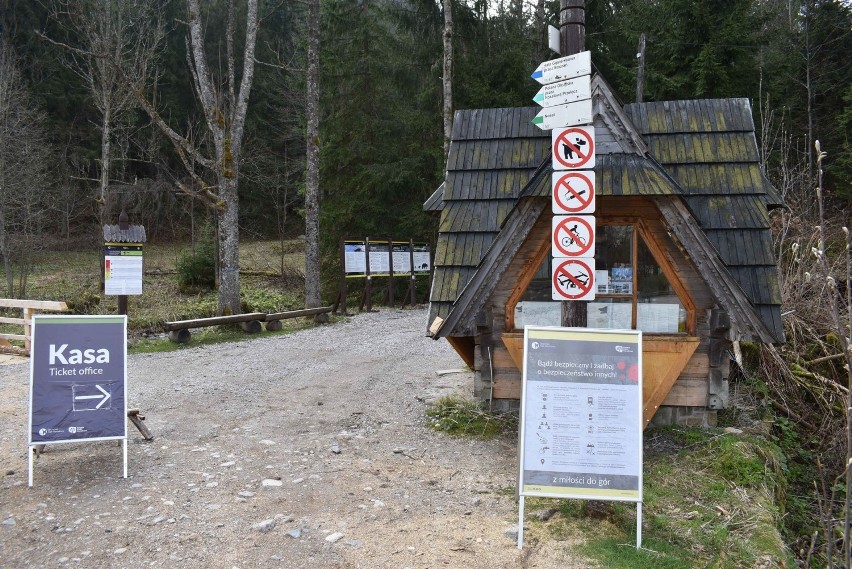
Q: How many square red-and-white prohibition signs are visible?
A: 4